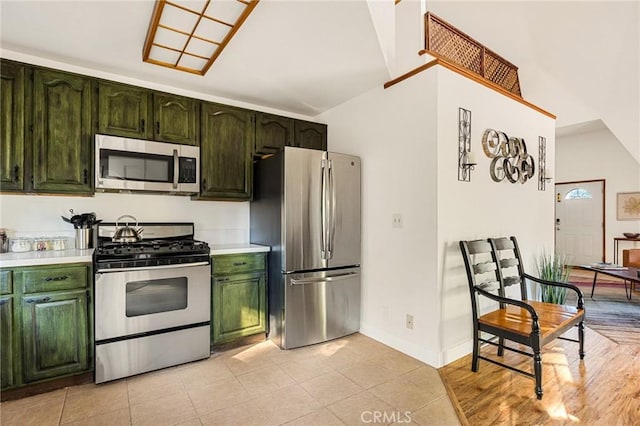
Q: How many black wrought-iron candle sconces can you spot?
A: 2